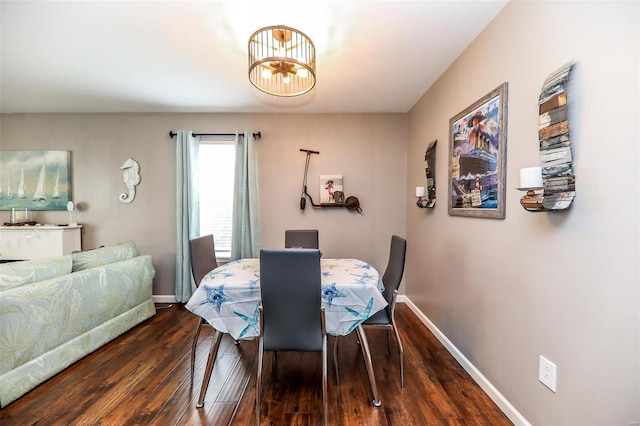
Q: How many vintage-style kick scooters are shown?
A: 1